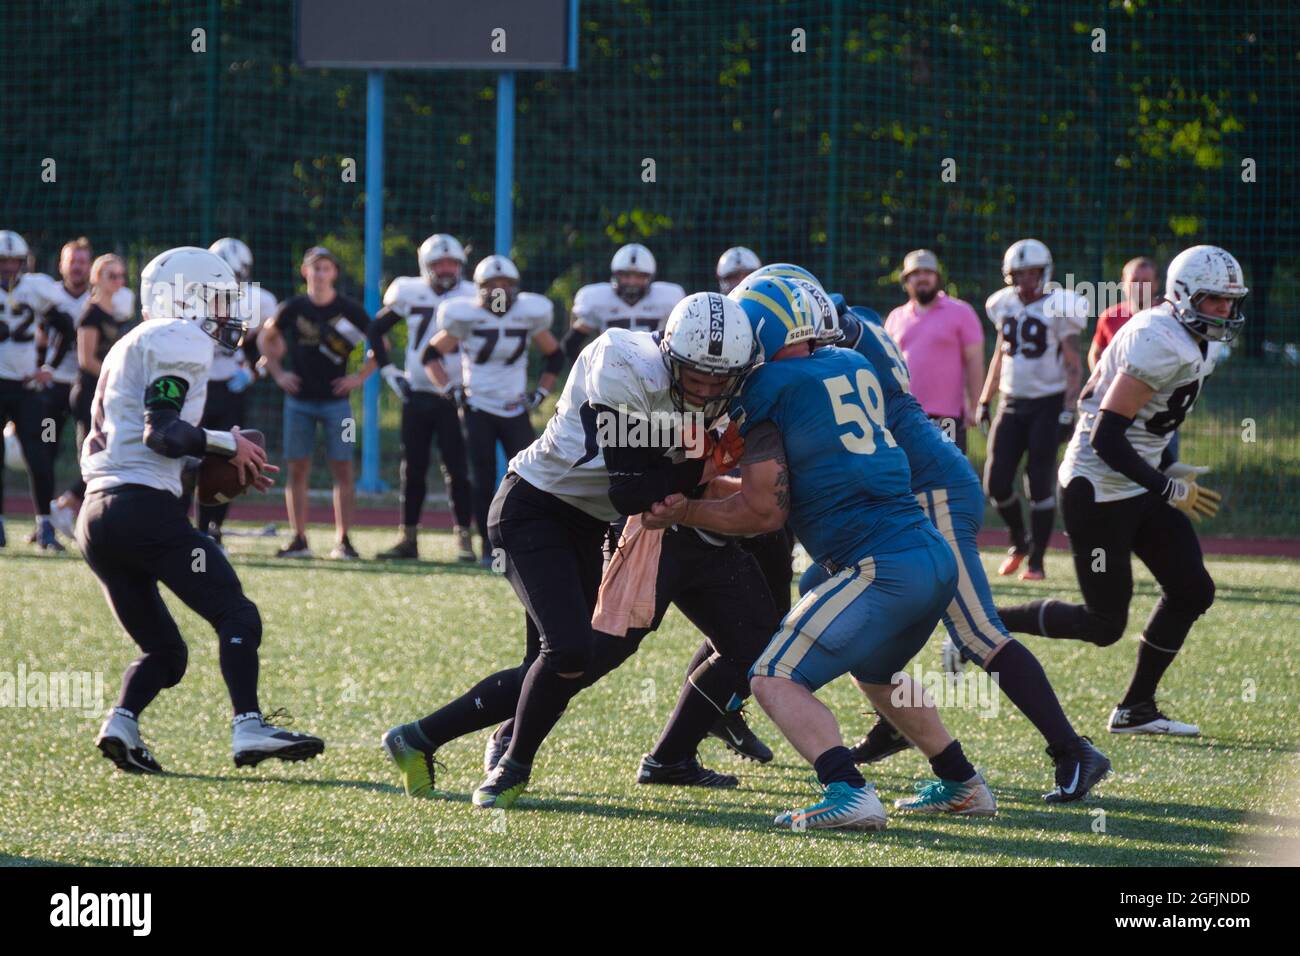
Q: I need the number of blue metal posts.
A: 2